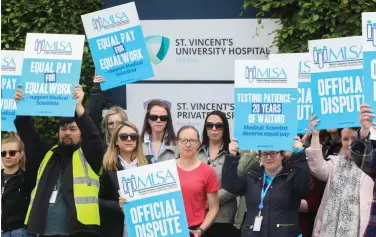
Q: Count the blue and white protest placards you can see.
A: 8